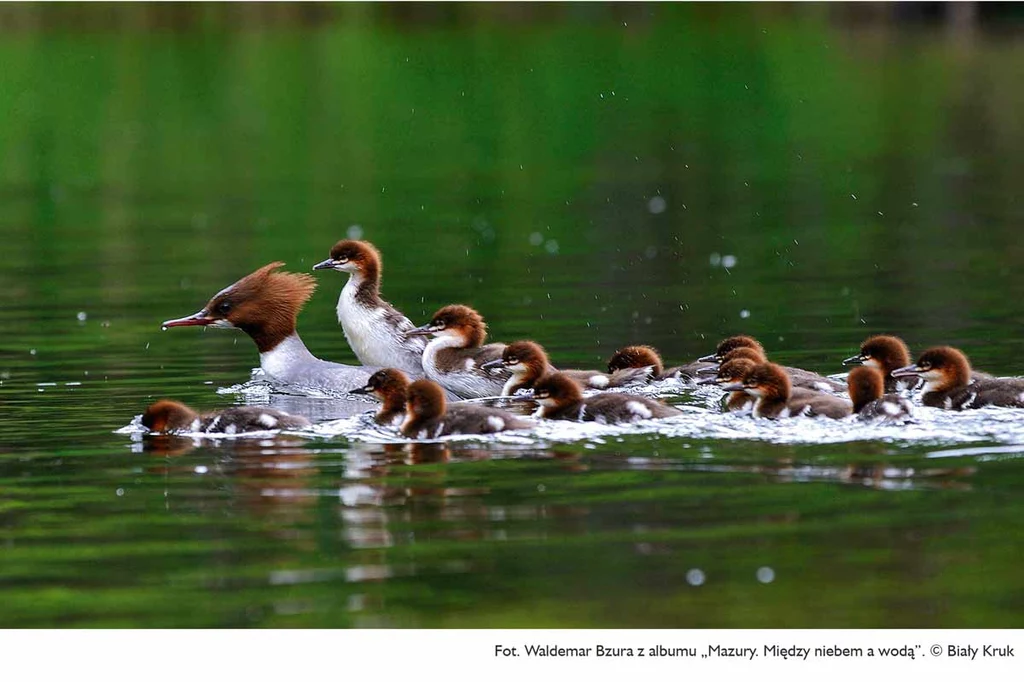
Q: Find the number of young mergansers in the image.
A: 15